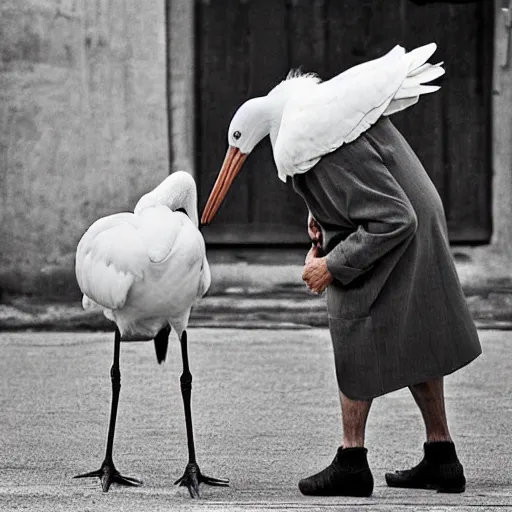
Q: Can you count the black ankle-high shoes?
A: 2